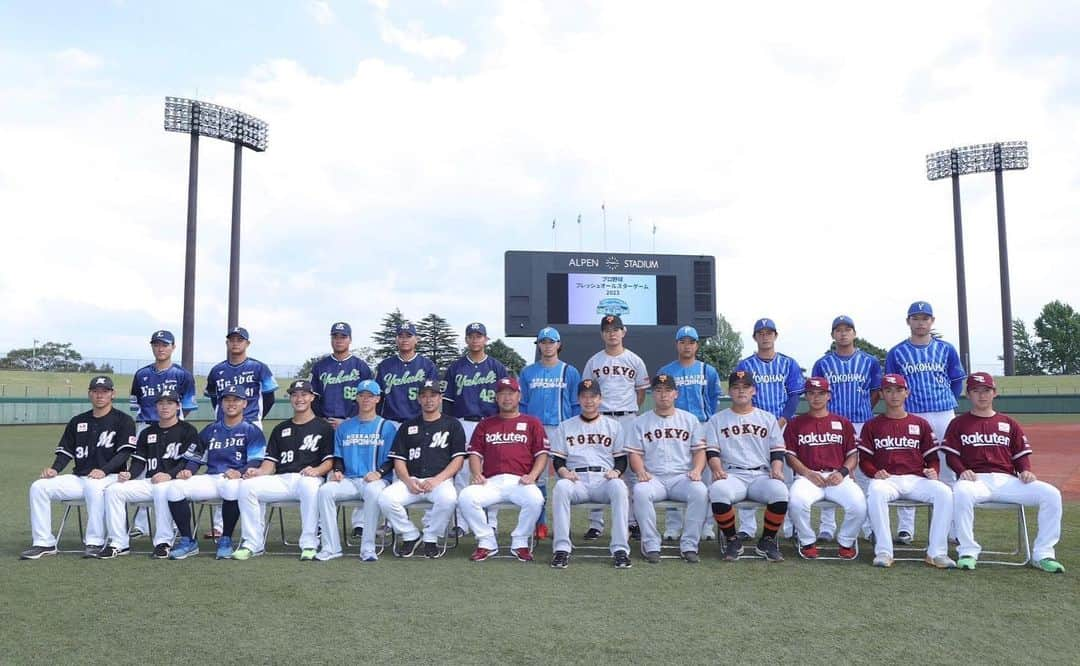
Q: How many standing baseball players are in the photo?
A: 11